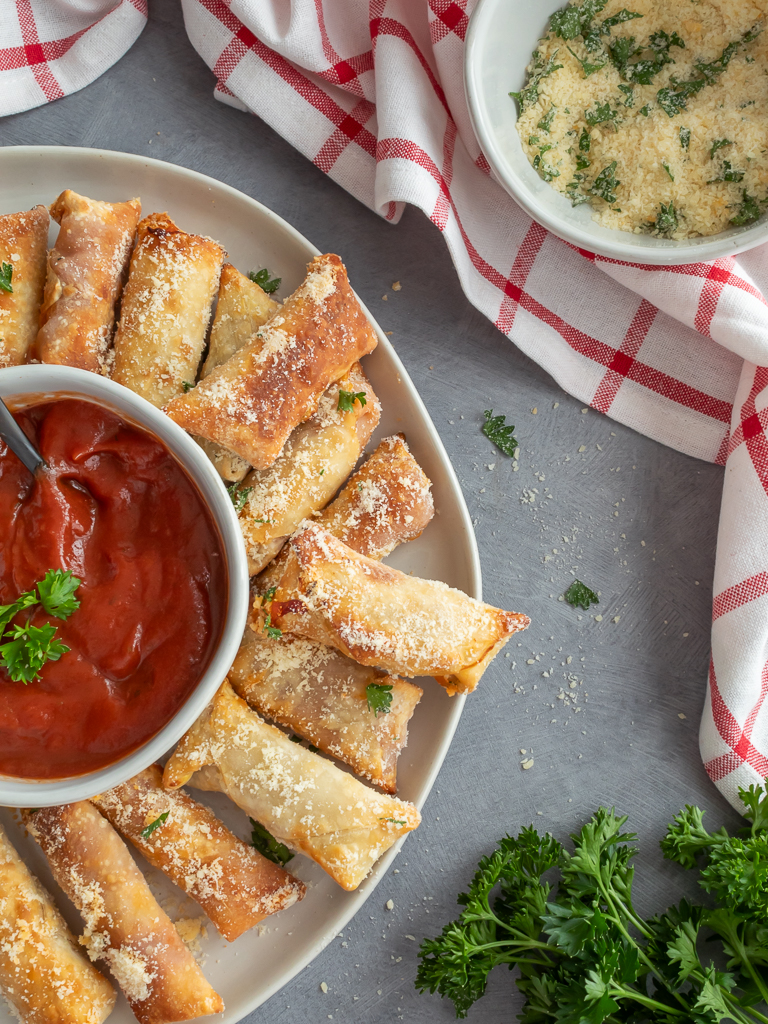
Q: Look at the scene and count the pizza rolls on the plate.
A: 13